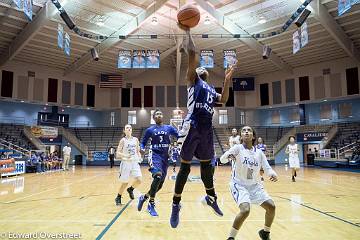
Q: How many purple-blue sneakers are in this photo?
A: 4